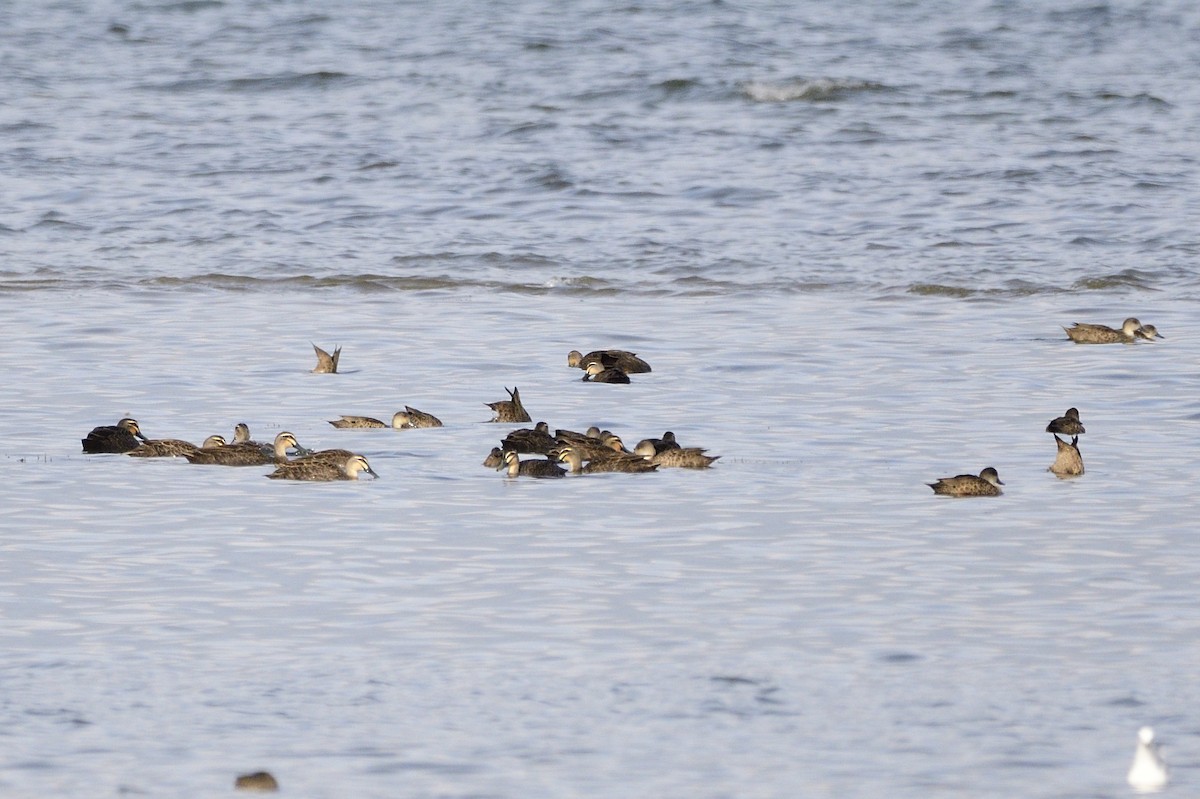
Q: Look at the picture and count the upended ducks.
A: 3